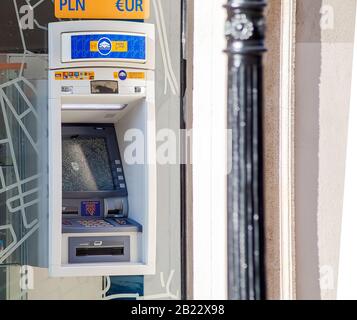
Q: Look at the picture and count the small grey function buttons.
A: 4